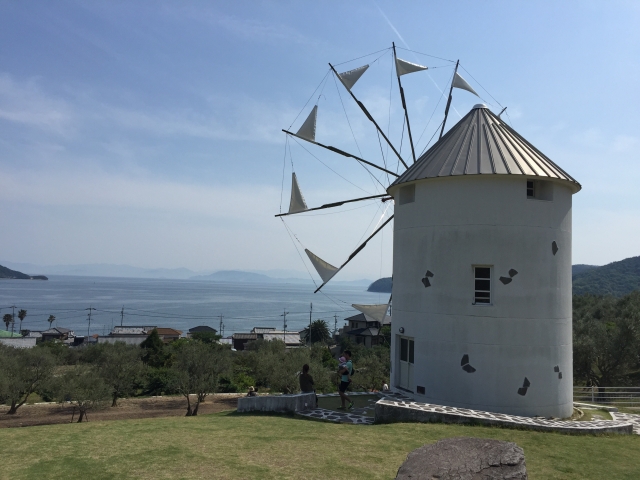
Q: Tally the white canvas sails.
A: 7